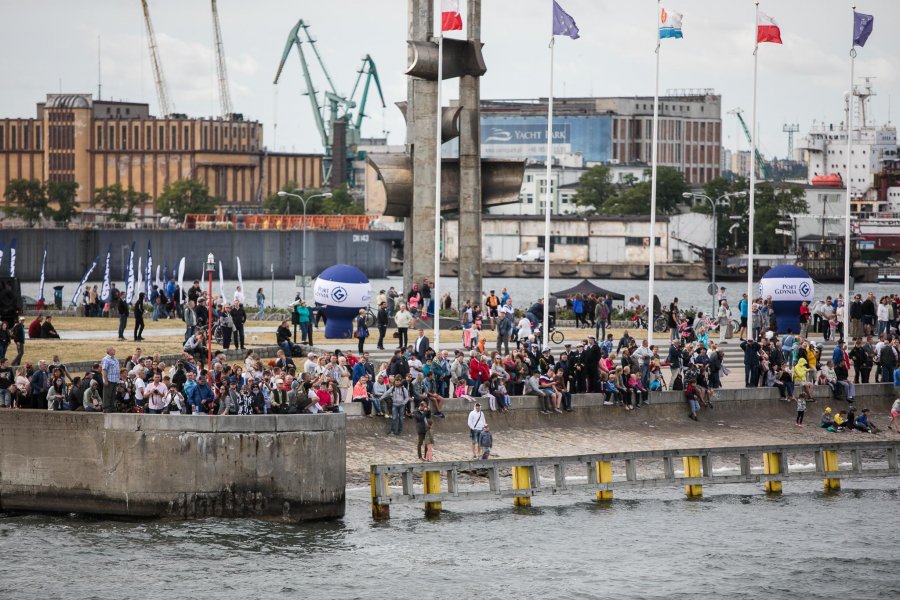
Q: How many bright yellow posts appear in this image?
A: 7